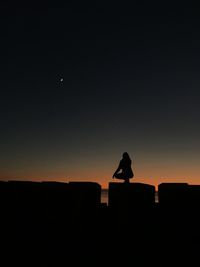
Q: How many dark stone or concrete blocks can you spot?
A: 3